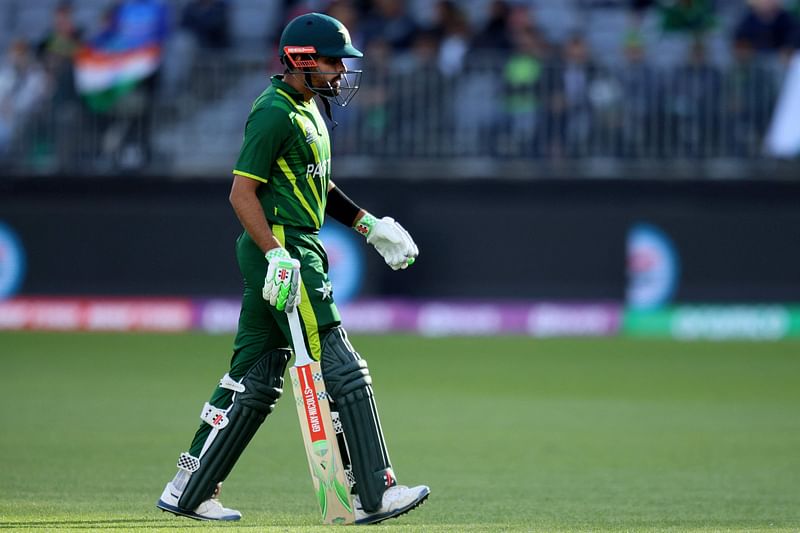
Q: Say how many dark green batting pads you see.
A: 2